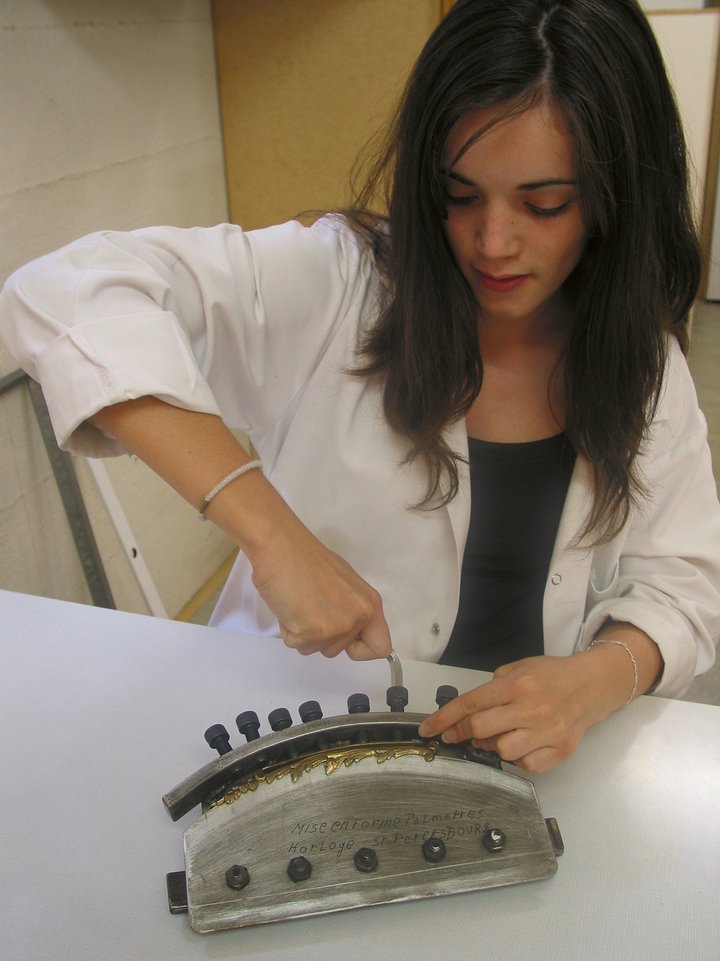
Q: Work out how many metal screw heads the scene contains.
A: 12